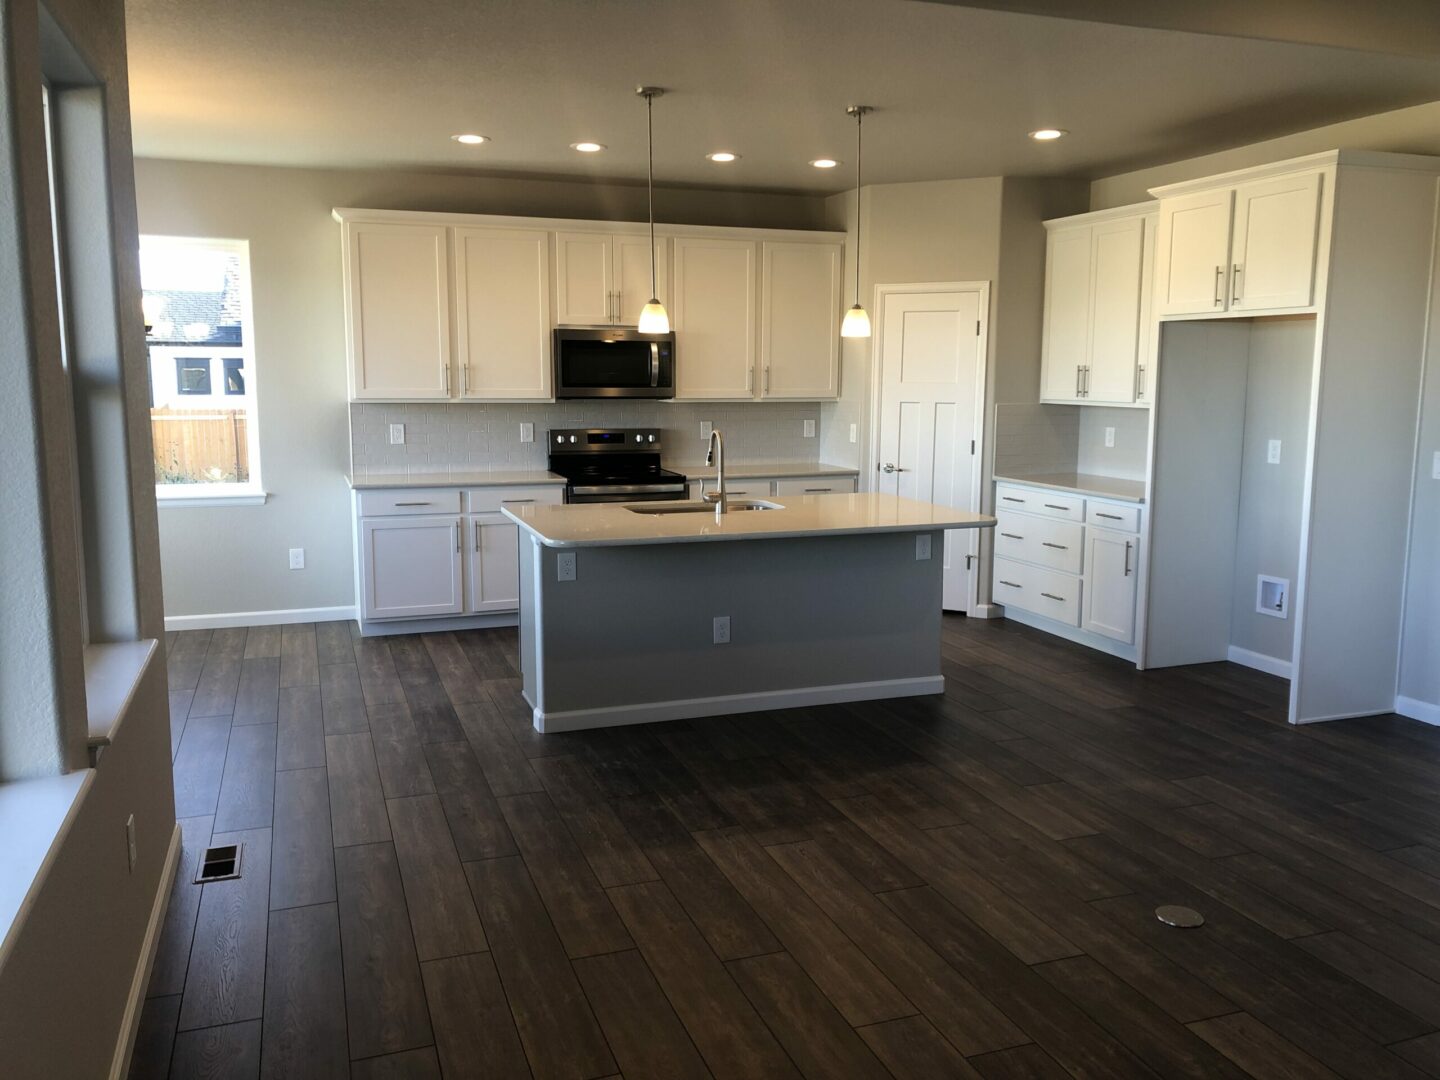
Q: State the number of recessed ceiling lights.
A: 5